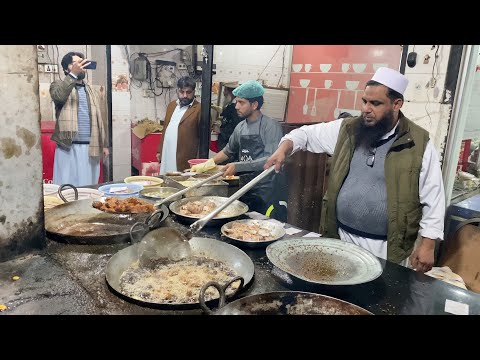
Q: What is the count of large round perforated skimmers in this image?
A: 2